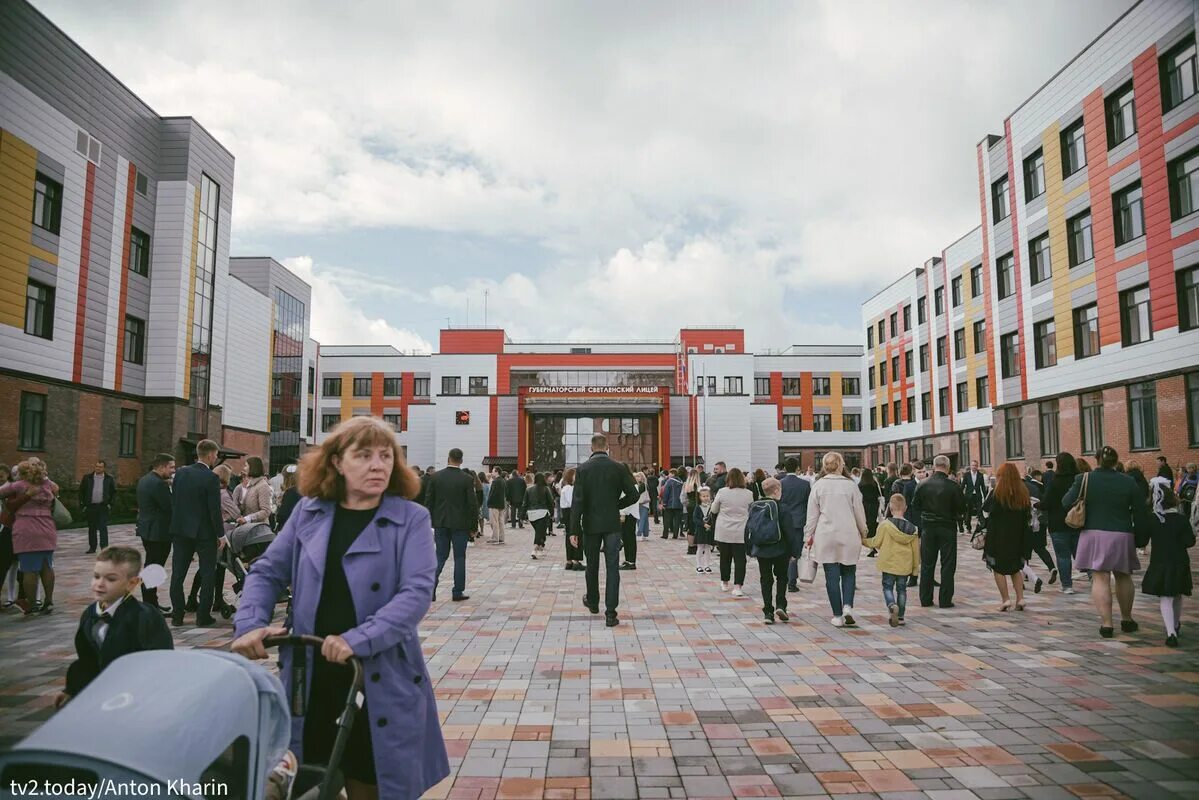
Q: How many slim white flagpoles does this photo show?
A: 3